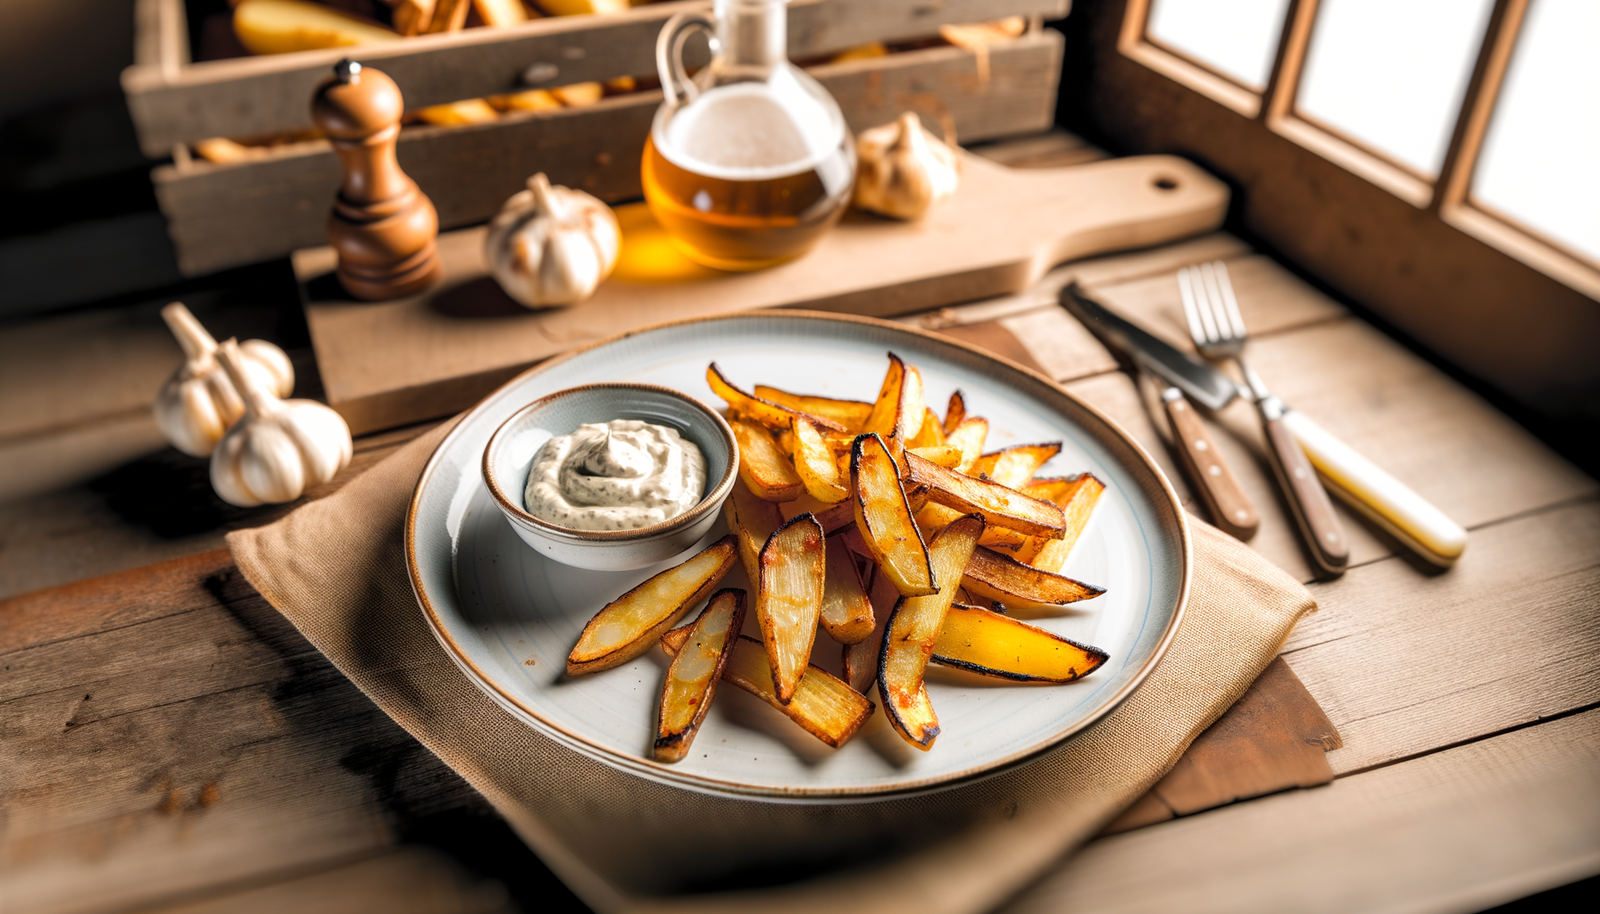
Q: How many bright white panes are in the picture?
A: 3